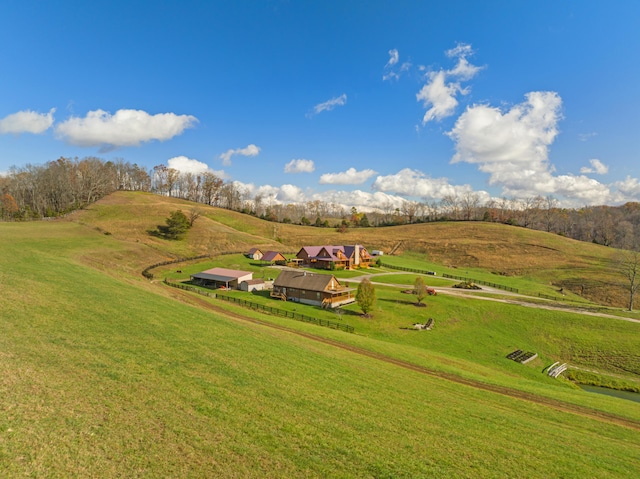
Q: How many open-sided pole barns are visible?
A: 1